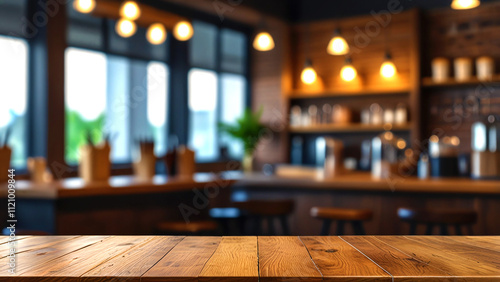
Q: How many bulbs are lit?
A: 11